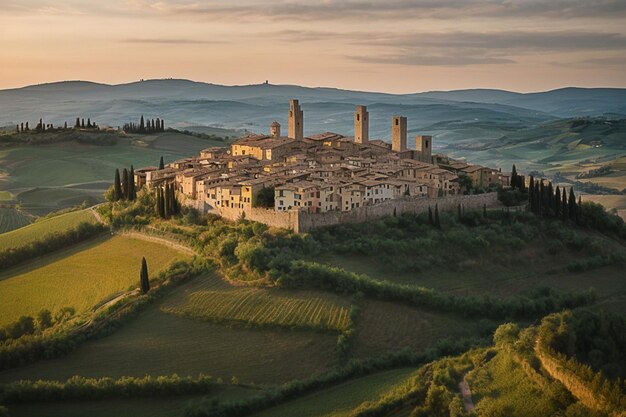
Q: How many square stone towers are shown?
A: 4